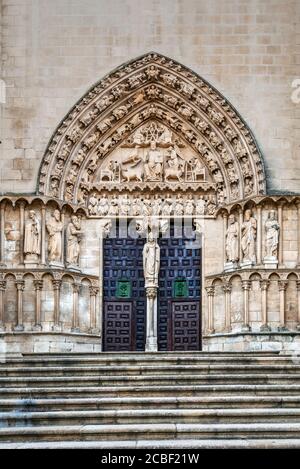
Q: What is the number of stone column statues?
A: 7